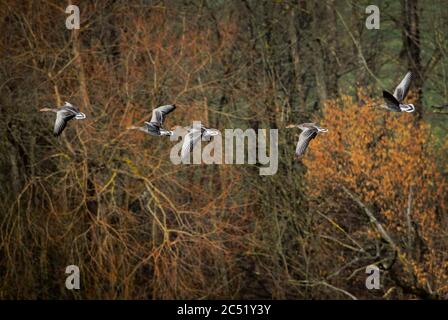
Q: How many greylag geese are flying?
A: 5